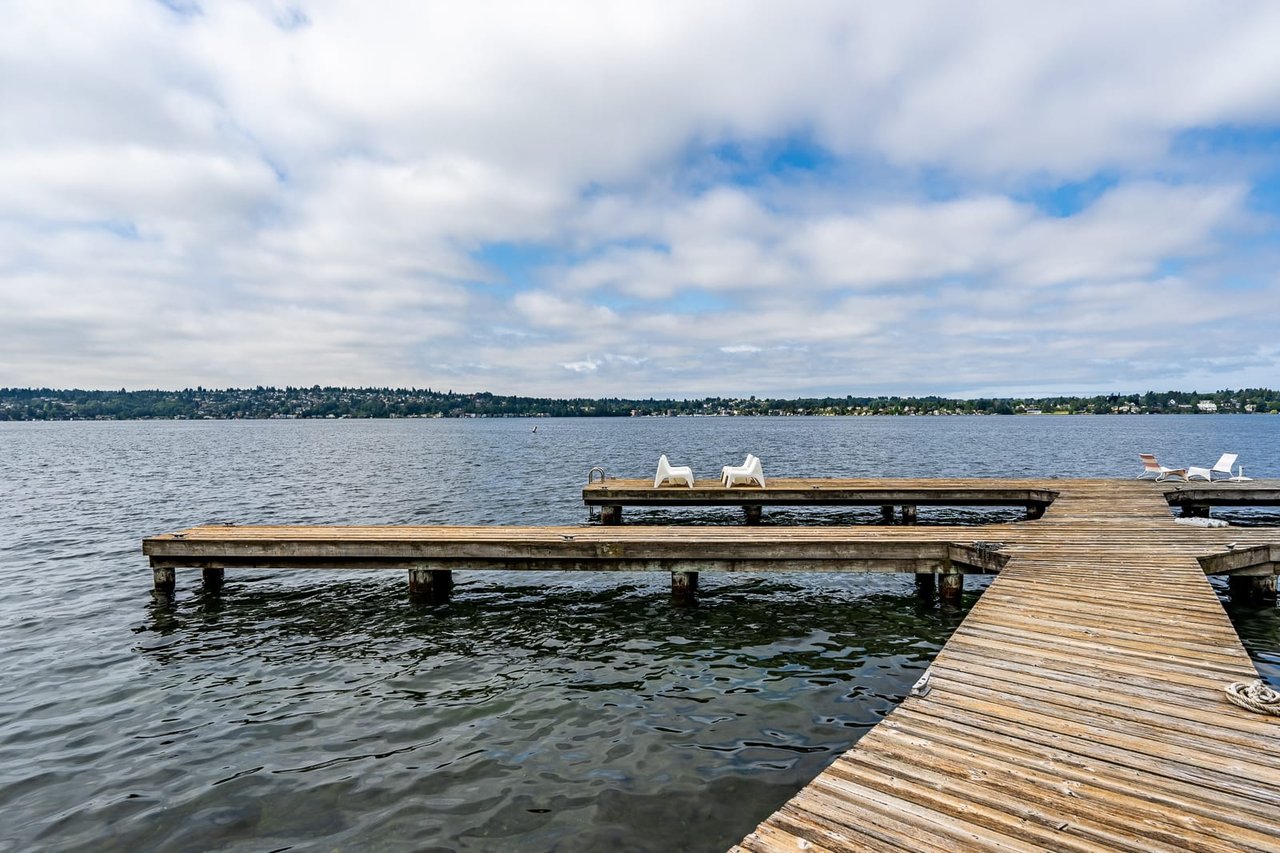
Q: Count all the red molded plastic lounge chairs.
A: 0